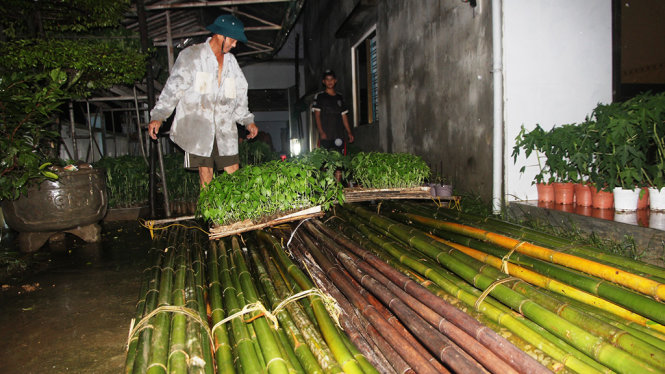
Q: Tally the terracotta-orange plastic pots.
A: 5